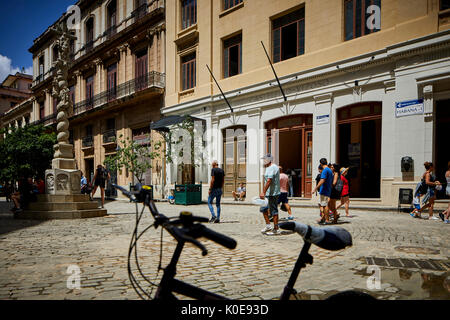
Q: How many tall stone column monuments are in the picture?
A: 1